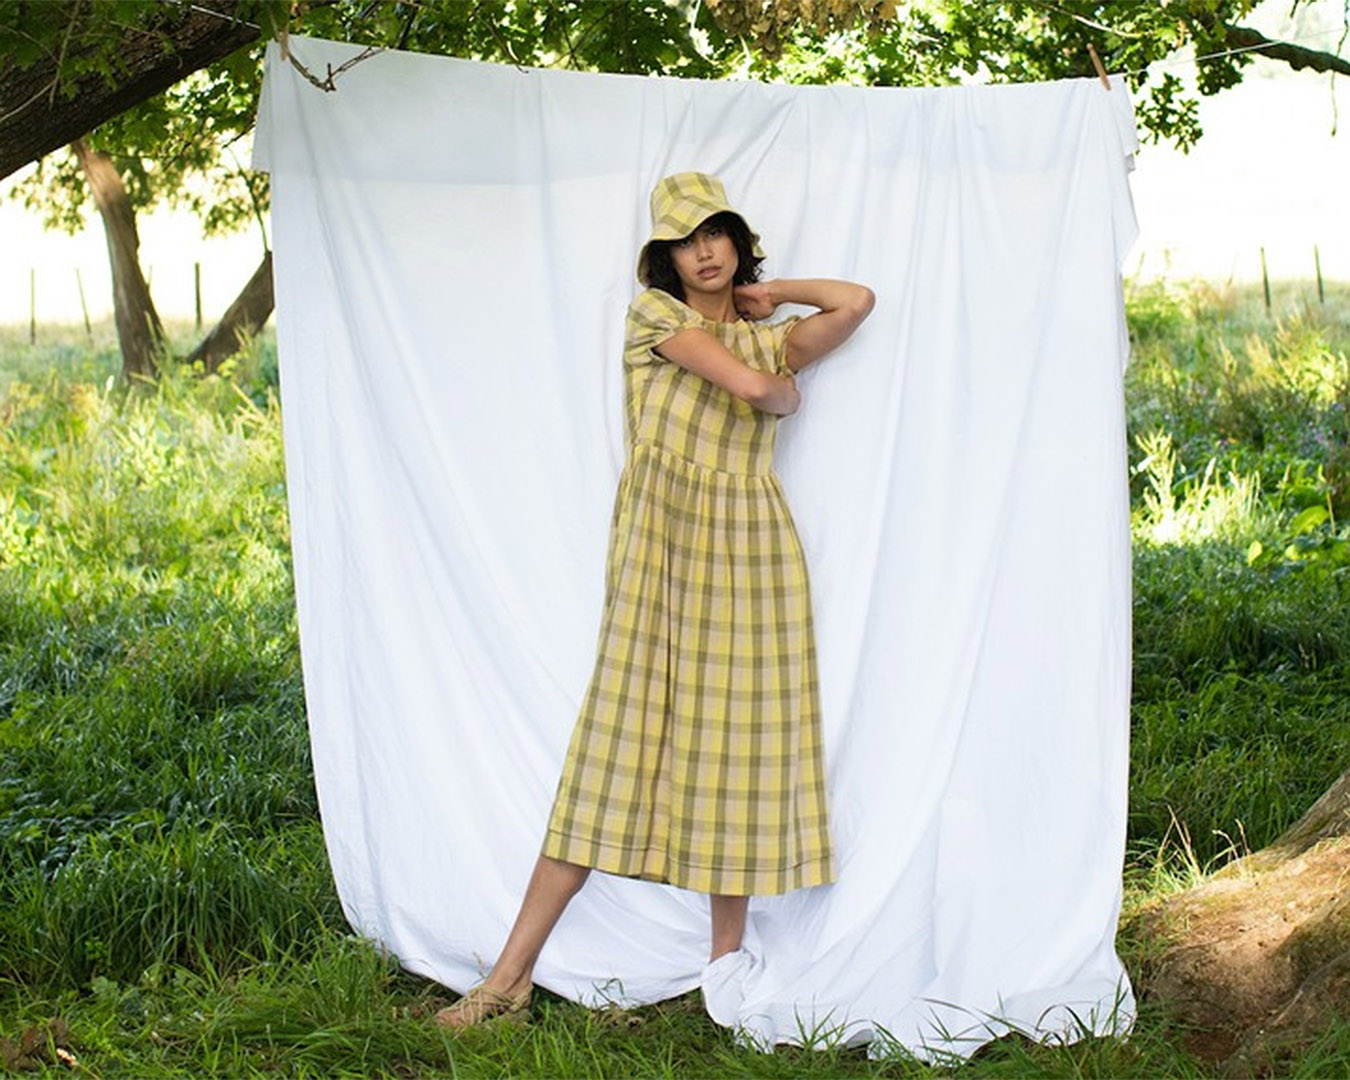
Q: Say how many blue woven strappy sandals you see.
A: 0